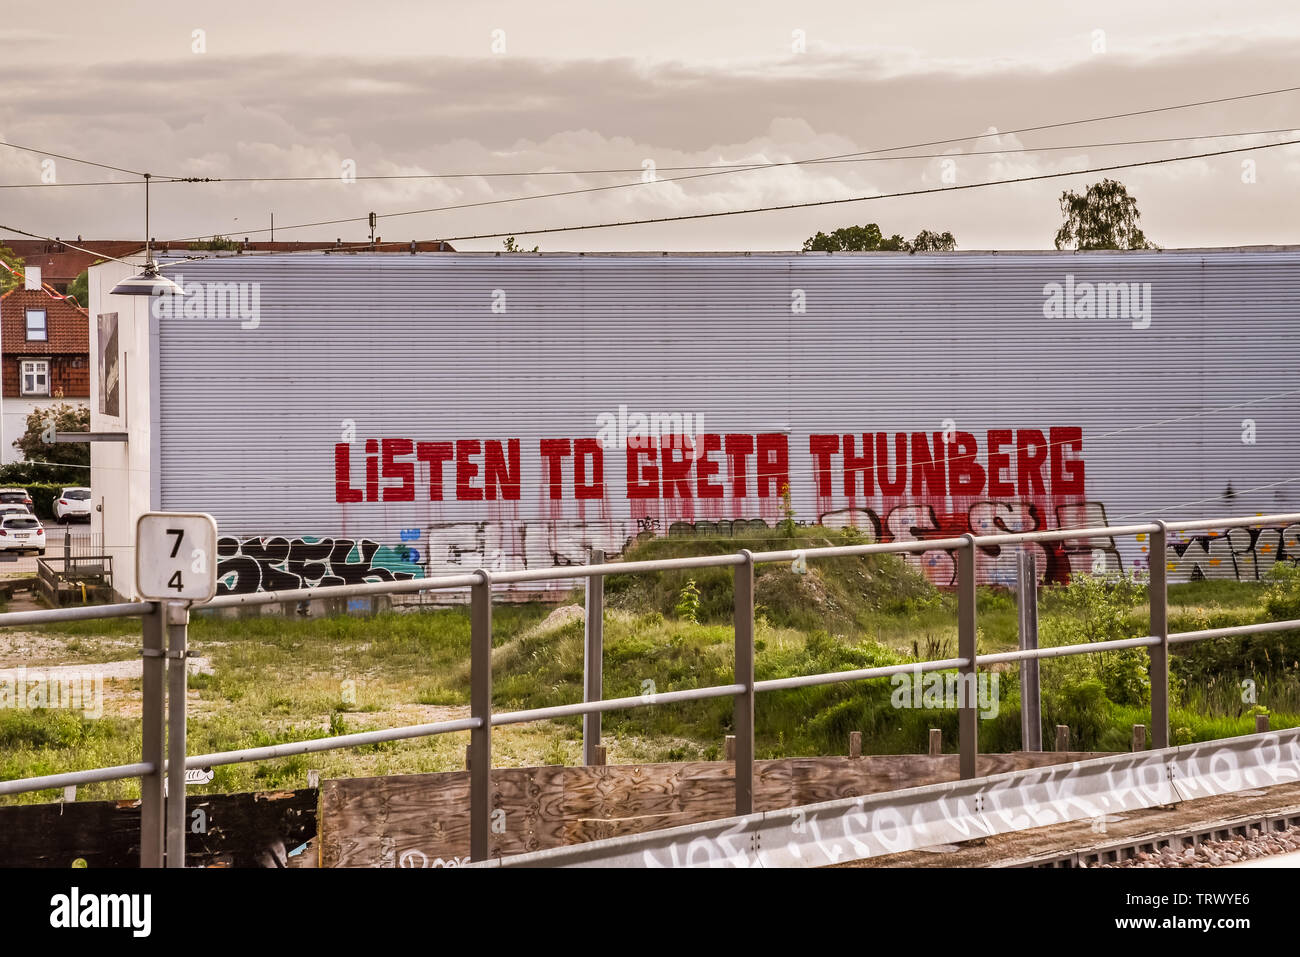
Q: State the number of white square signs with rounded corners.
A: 1